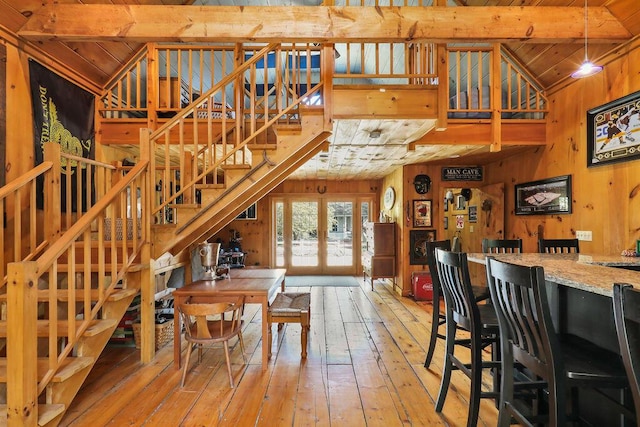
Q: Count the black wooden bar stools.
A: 6